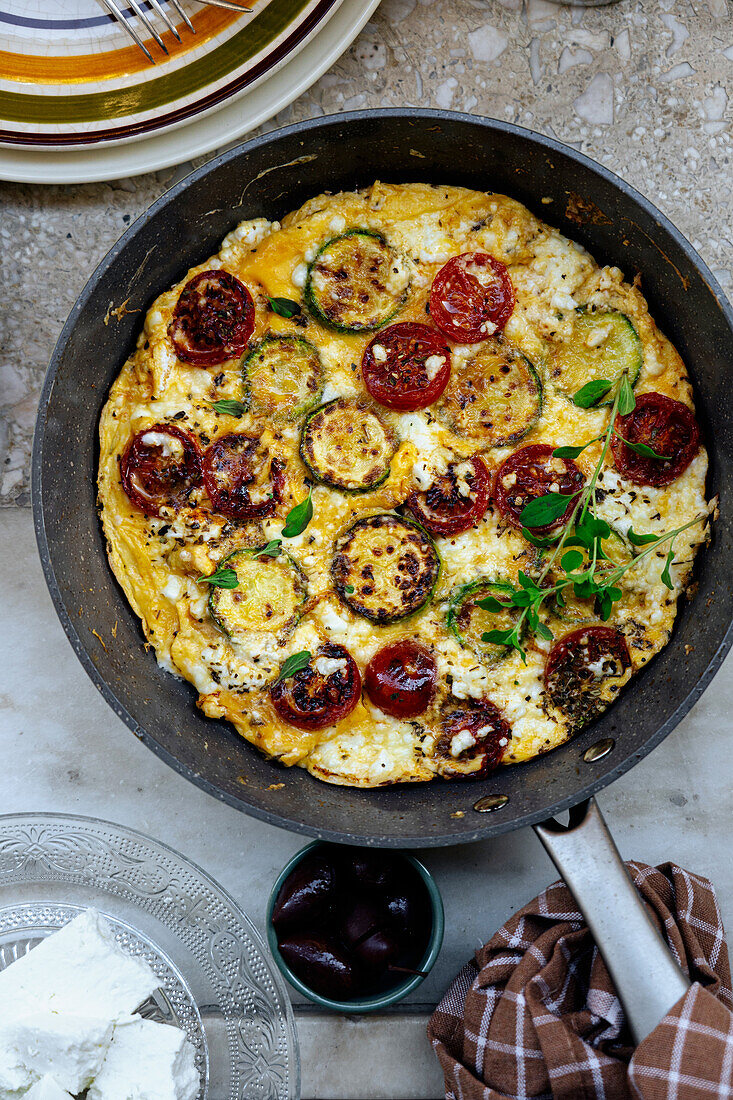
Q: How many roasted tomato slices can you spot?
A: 12